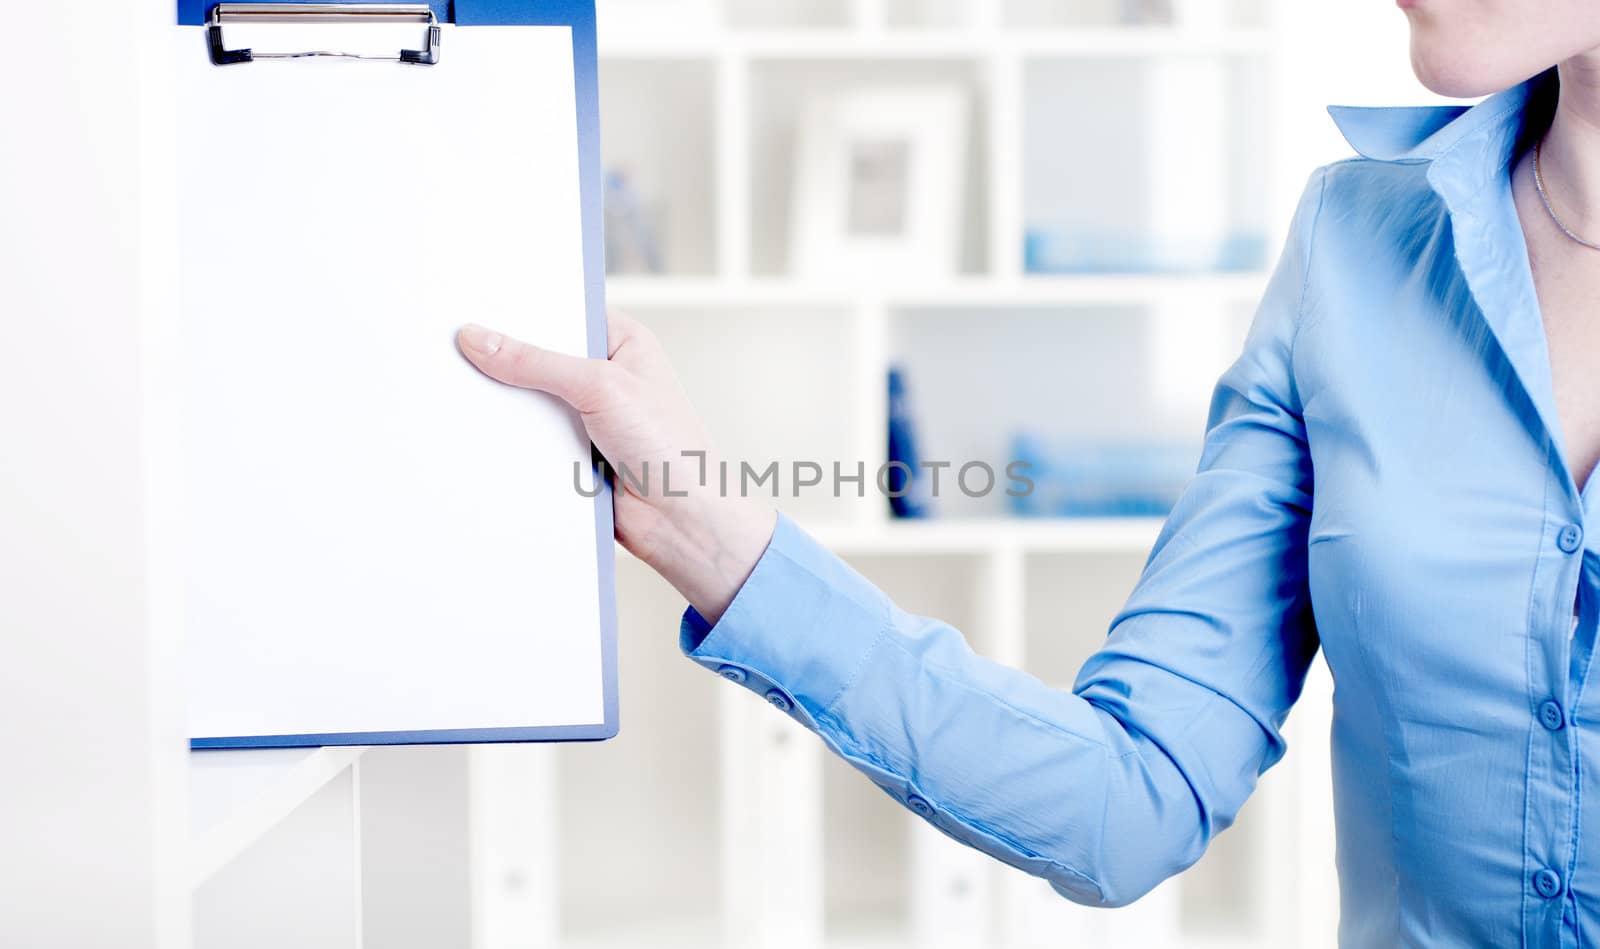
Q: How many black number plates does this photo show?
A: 0